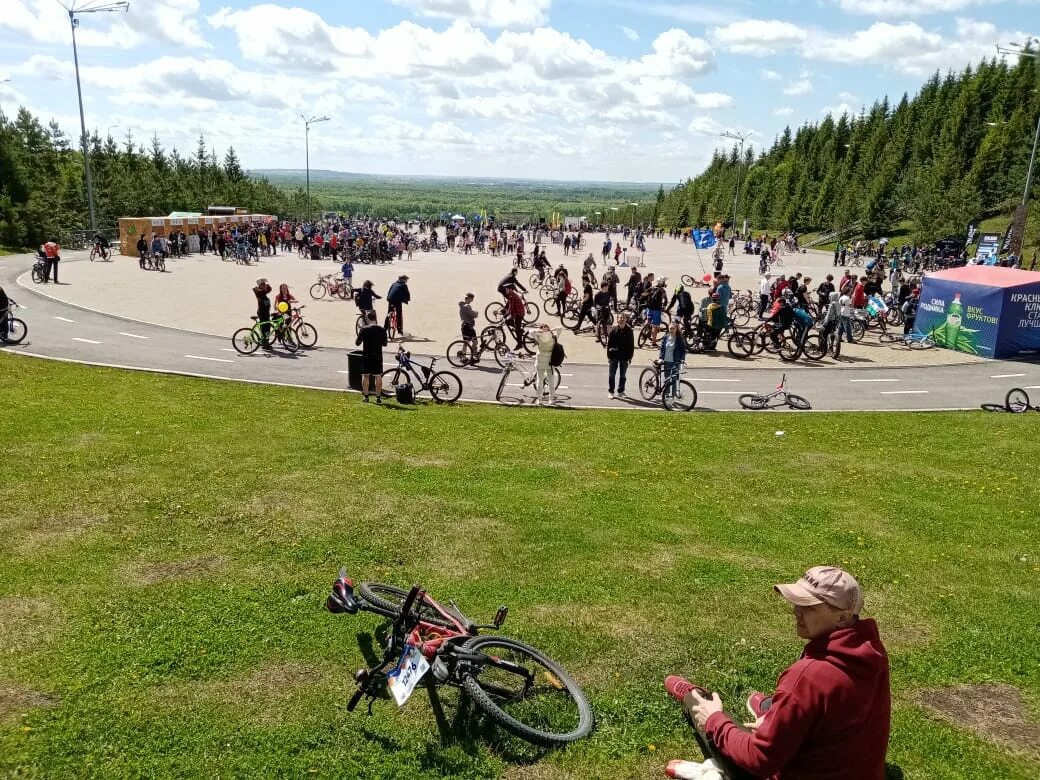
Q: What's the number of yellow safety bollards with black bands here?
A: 0